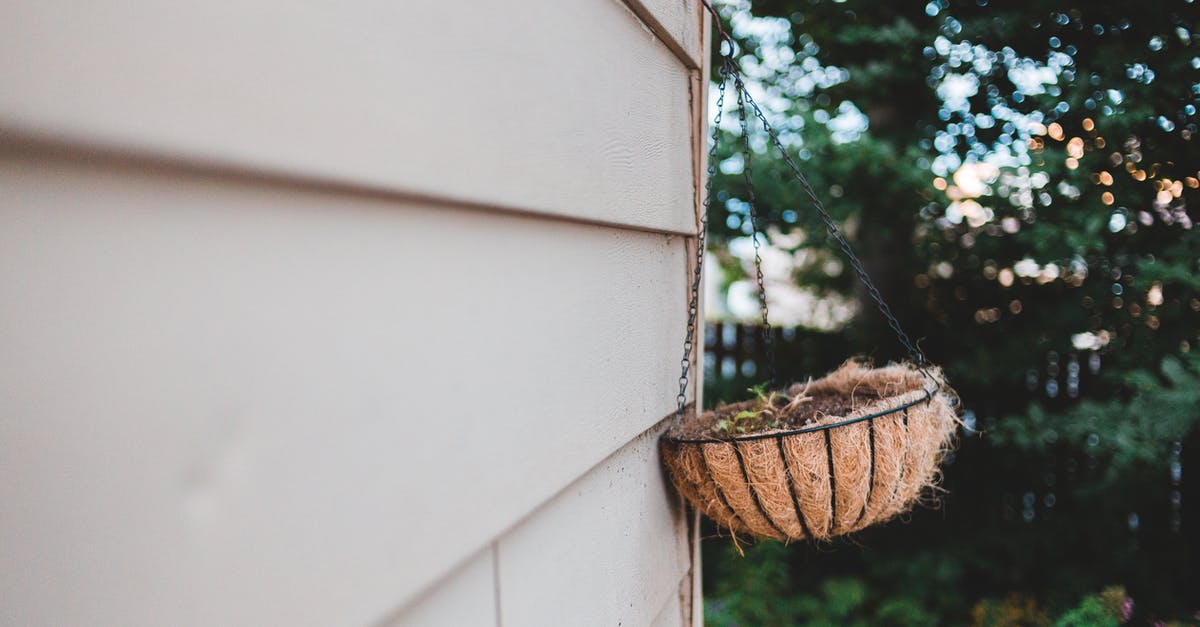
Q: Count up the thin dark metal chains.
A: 3